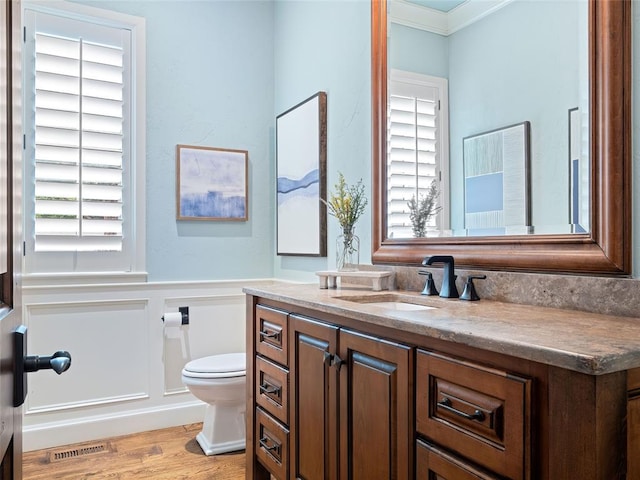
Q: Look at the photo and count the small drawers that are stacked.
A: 3